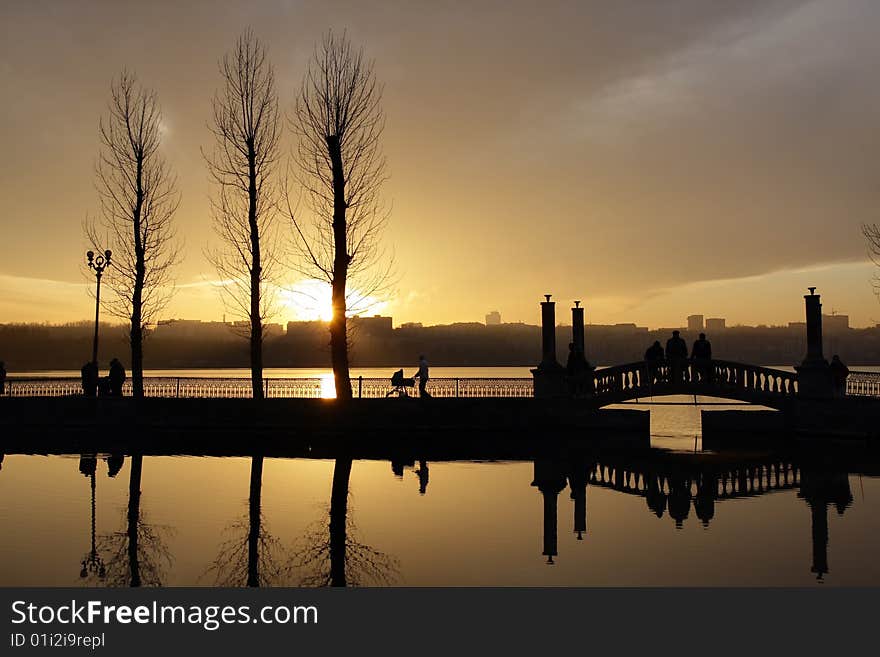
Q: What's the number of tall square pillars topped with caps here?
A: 3